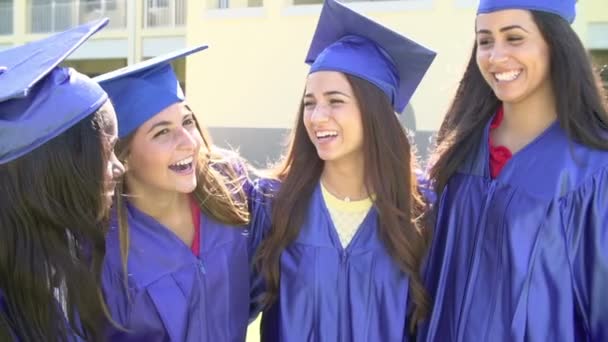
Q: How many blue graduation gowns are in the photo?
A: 4